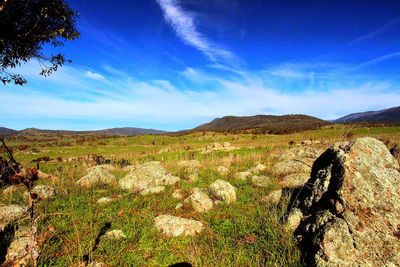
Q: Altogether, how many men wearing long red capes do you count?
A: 0